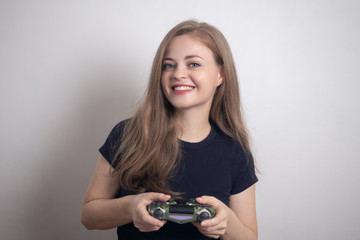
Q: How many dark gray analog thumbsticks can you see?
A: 2